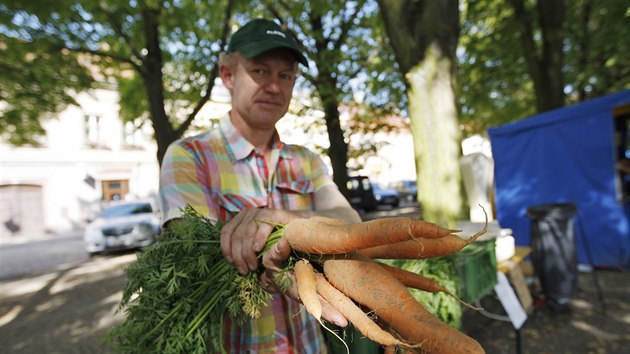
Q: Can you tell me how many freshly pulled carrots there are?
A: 6